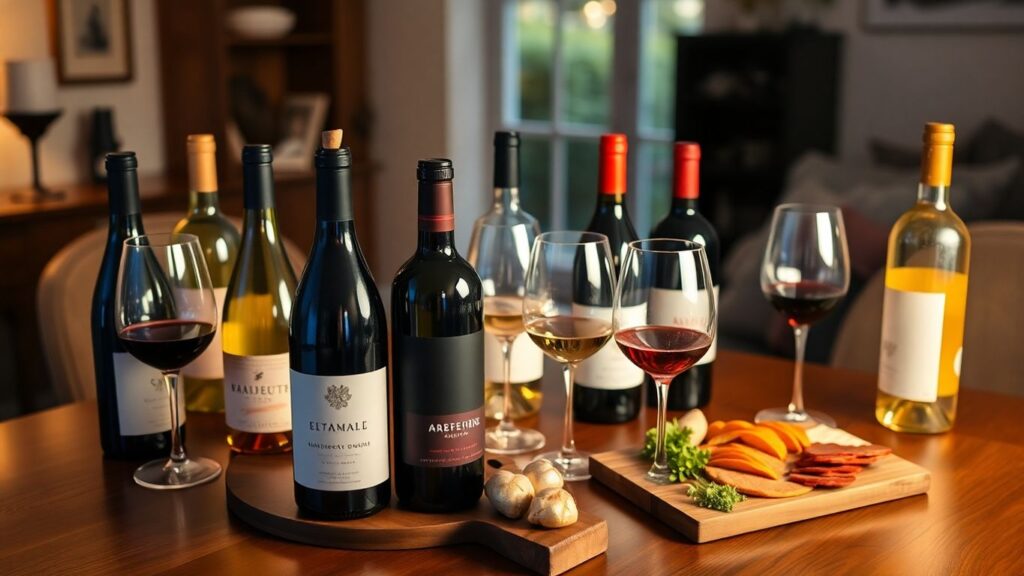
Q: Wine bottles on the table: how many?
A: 9